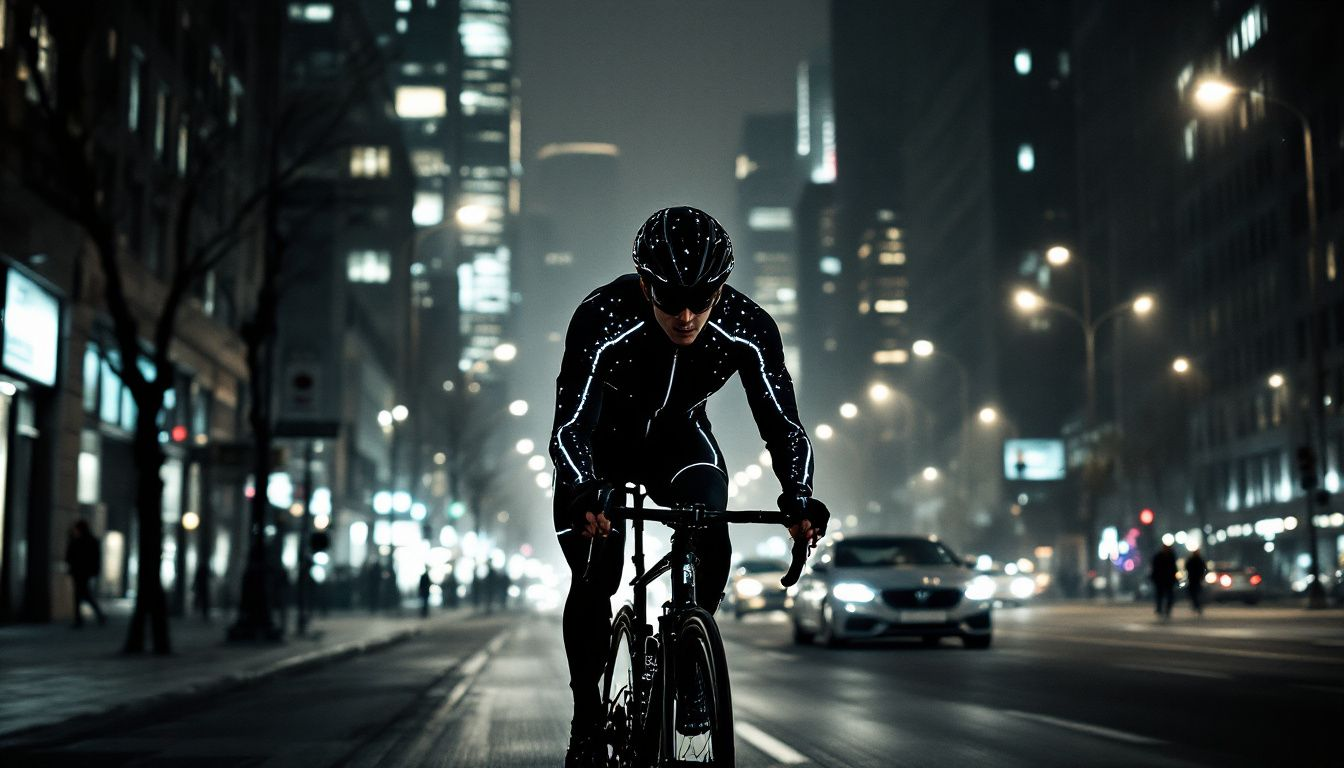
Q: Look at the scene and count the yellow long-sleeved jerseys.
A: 0